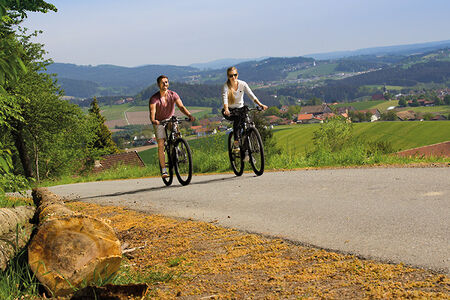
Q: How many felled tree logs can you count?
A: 2